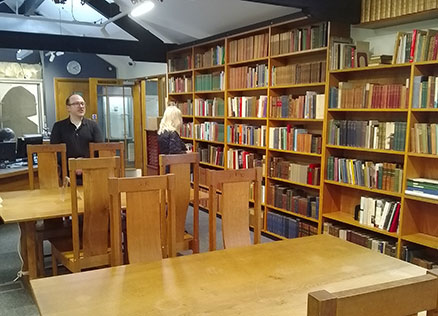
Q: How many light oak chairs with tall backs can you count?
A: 7